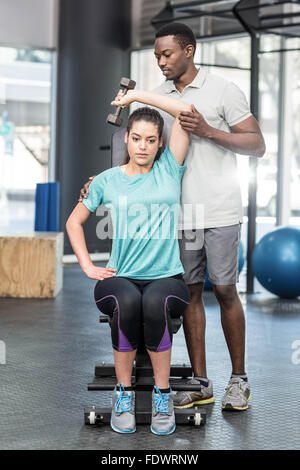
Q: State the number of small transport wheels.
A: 2